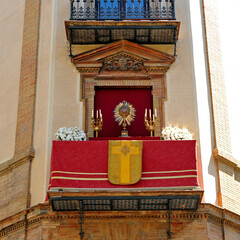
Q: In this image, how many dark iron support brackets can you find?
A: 4